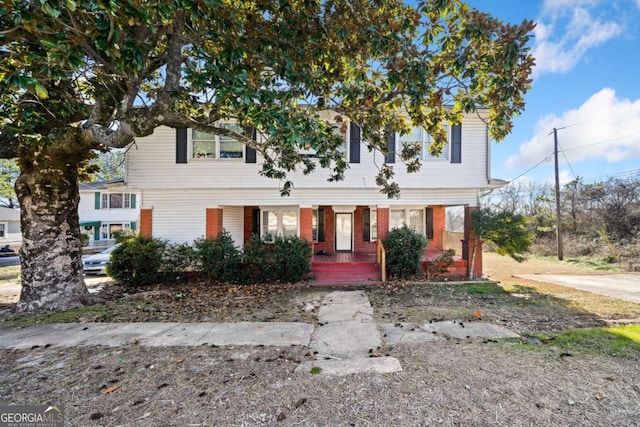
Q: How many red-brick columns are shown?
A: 5